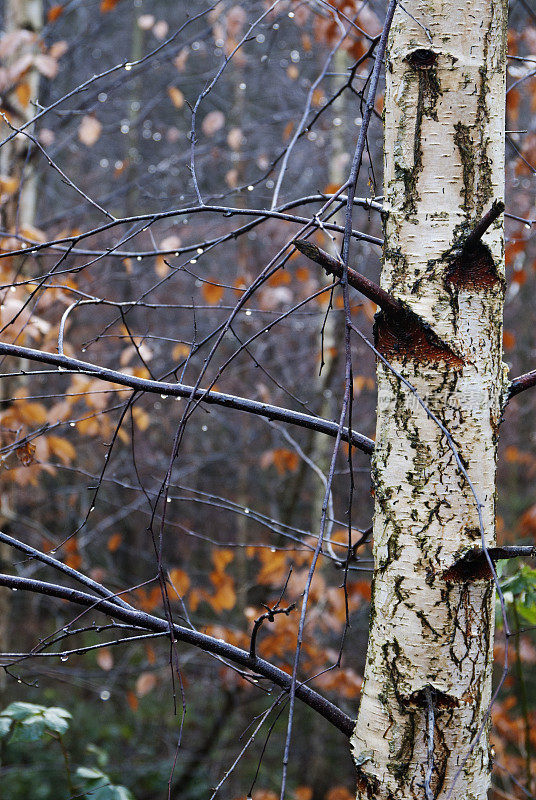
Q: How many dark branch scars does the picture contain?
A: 5